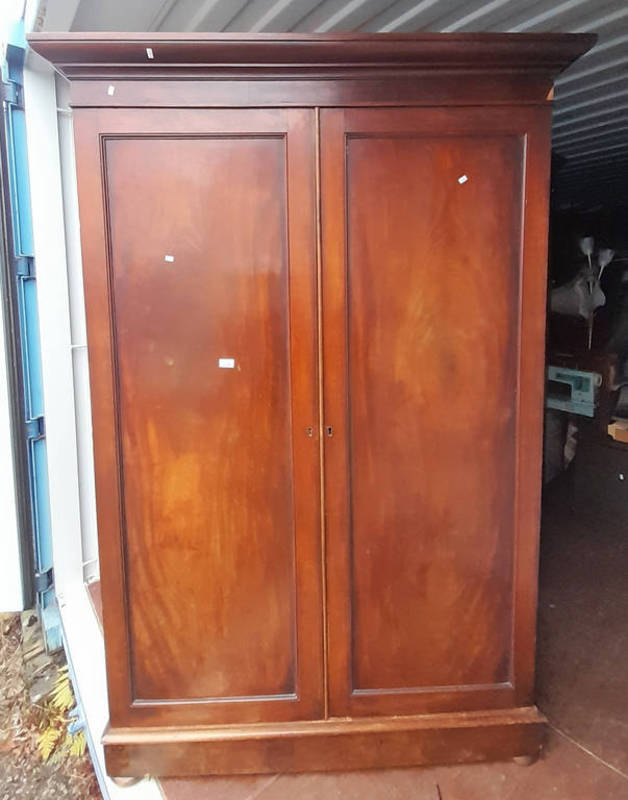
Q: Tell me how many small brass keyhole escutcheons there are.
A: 2